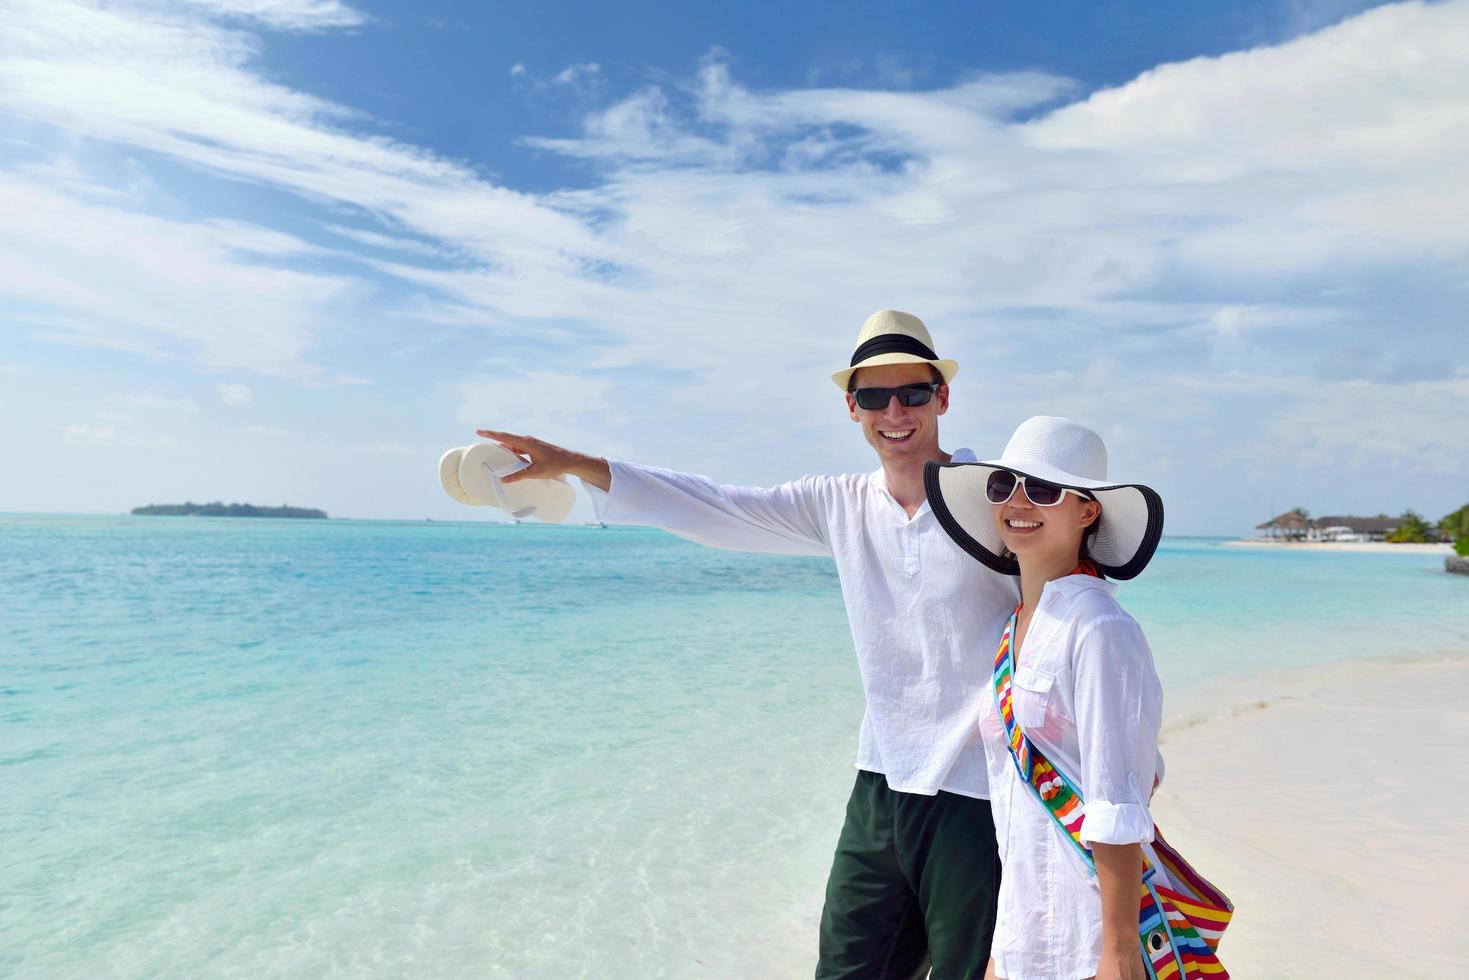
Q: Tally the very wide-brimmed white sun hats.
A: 1